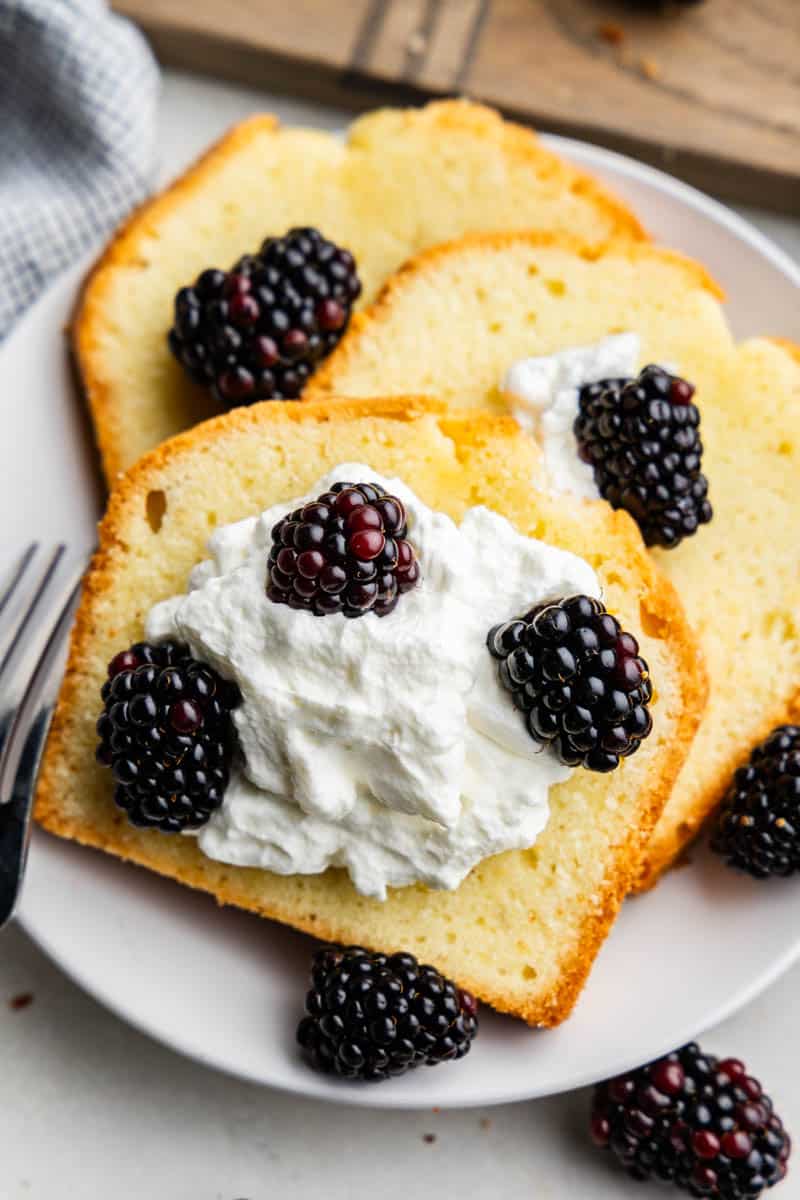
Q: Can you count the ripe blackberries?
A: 8